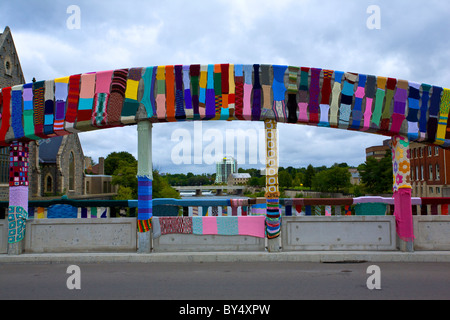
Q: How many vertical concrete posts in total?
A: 4